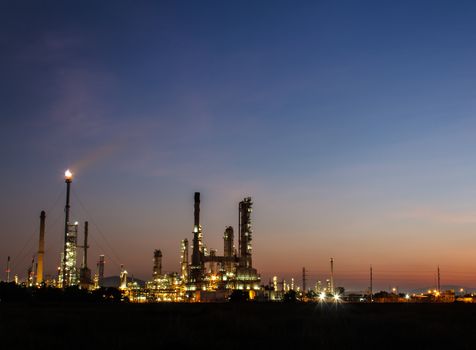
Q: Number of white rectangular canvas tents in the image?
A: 0